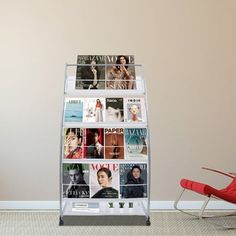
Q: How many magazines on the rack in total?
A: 13